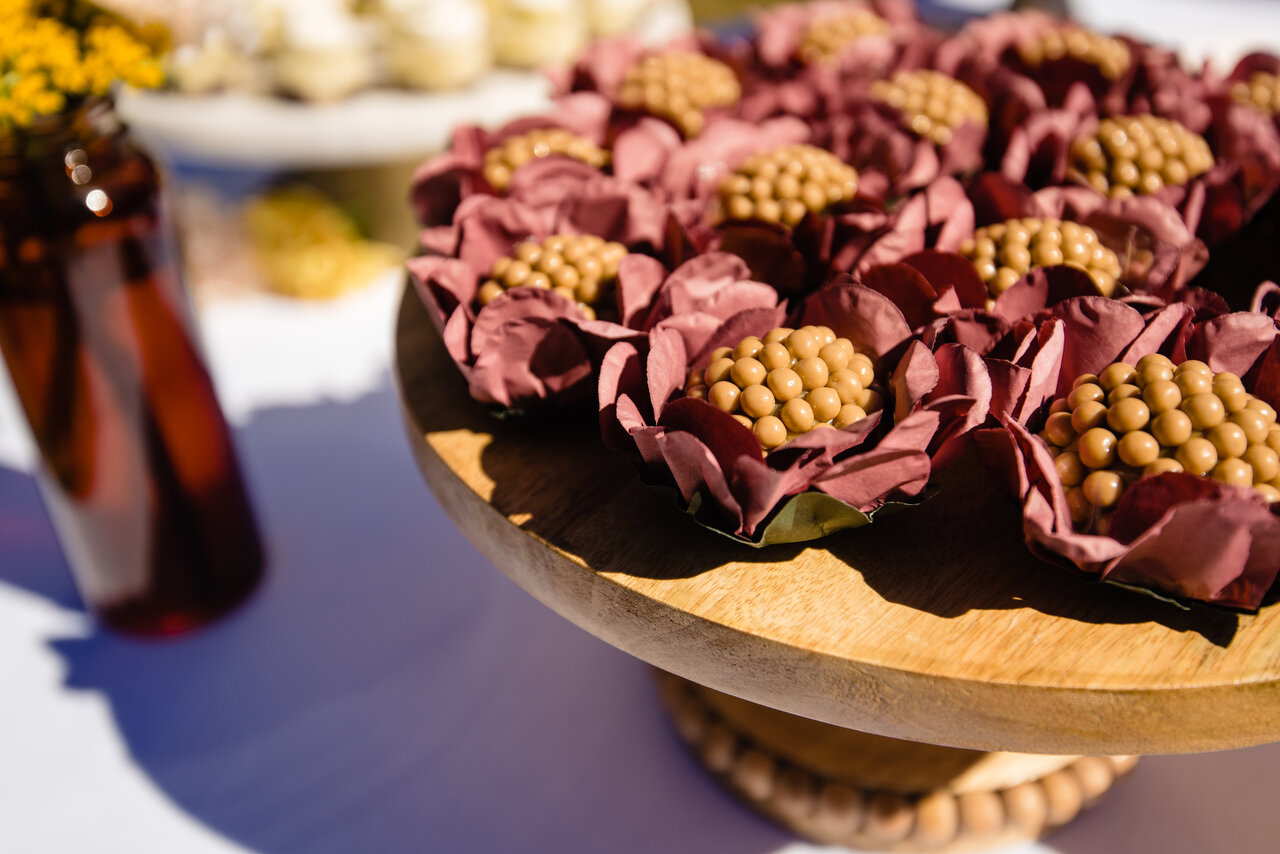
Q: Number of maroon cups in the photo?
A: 12